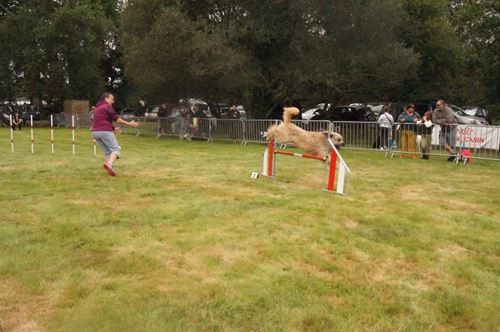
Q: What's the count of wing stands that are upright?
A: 2